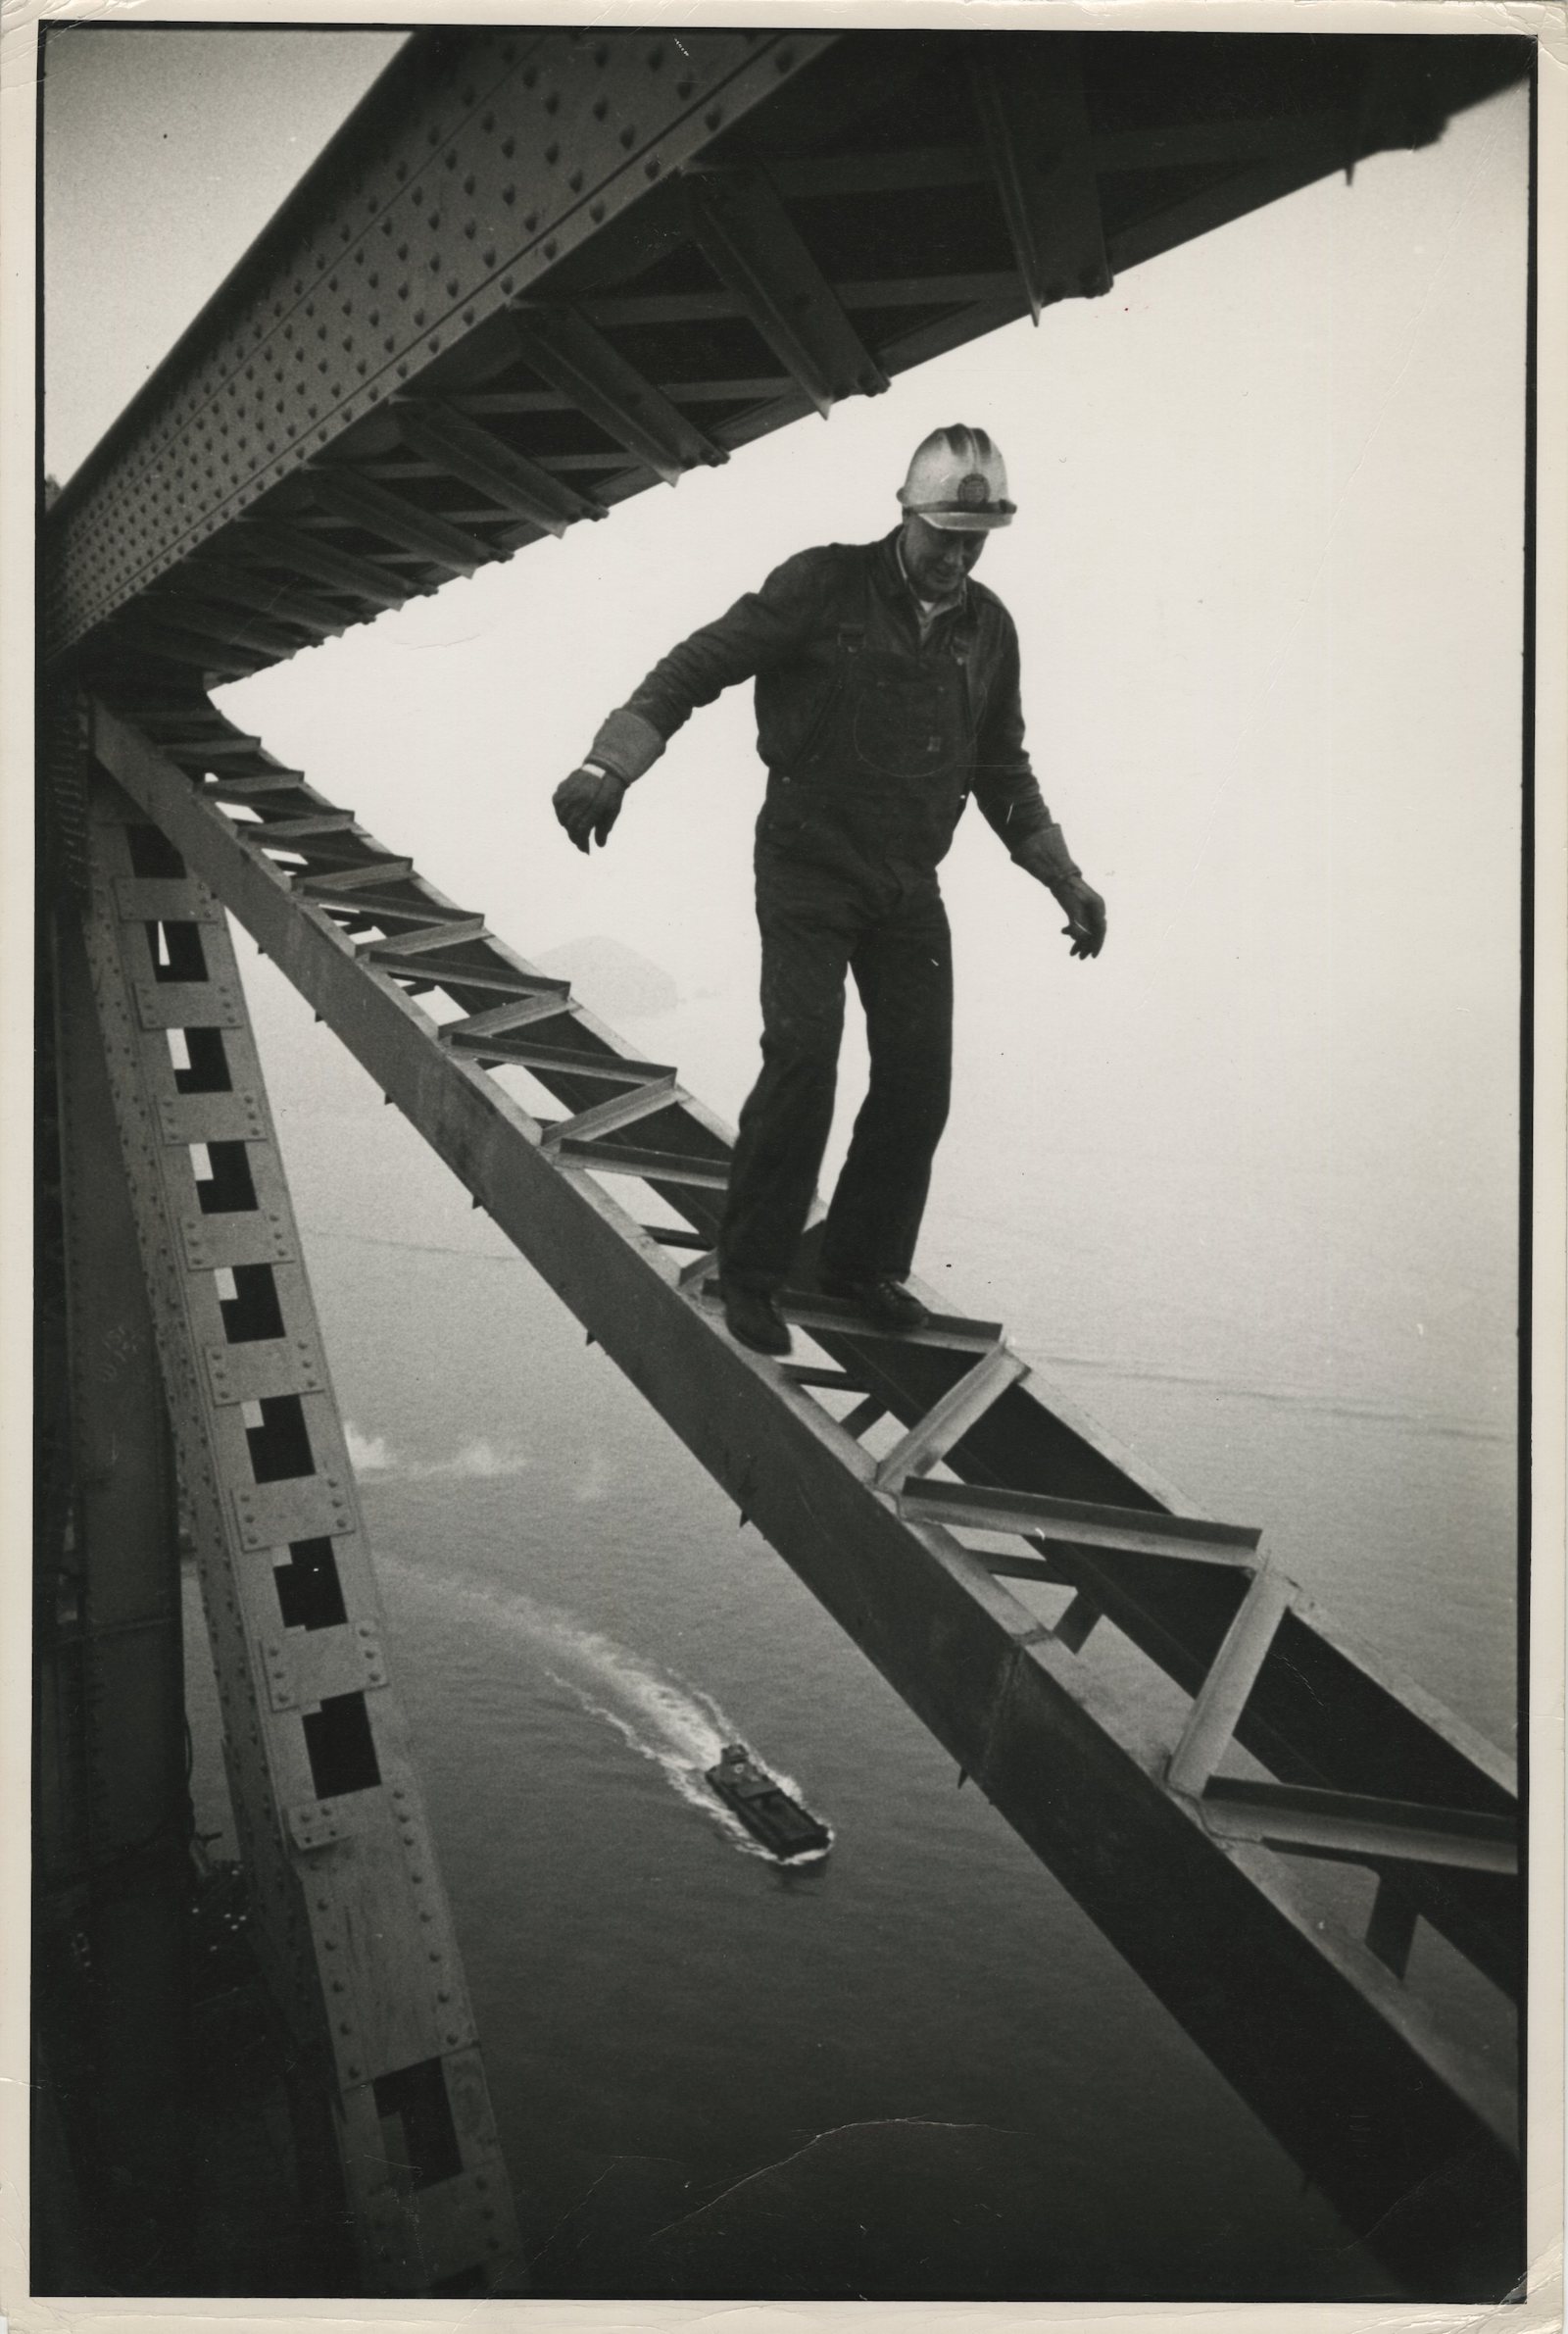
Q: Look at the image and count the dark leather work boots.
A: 2